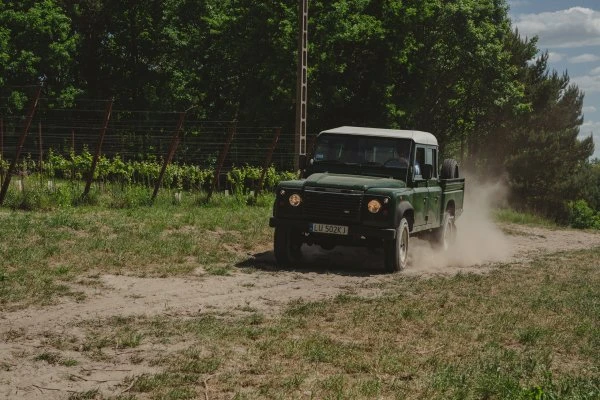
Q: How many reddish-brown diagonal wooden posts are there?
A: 5